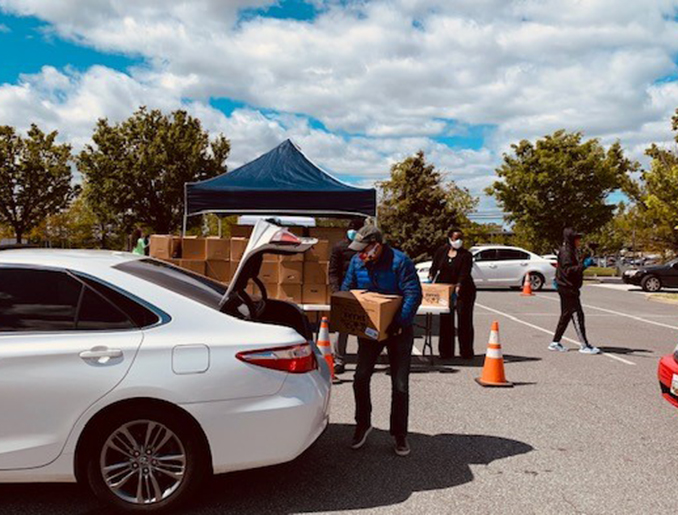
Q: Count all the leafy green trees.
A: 5